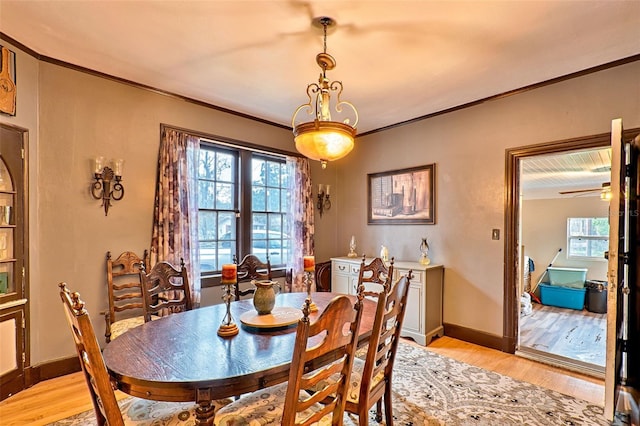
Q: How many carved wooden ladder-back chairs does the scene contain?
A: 7